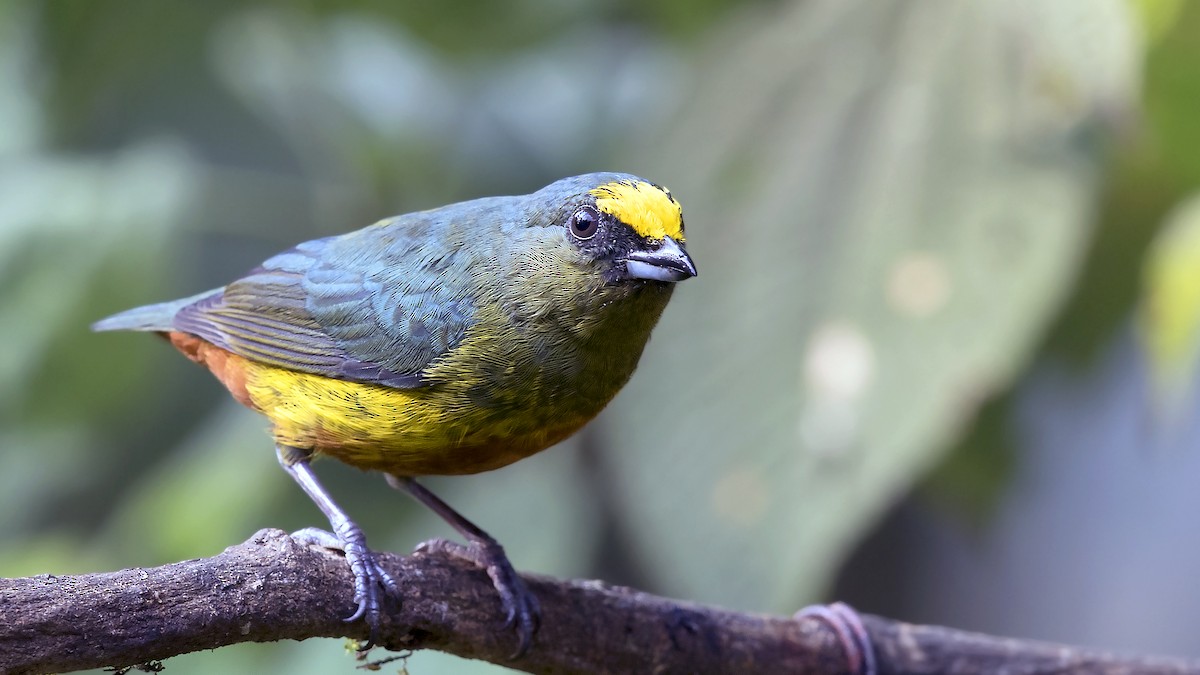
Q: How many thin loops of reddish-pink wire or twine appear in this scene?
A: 2